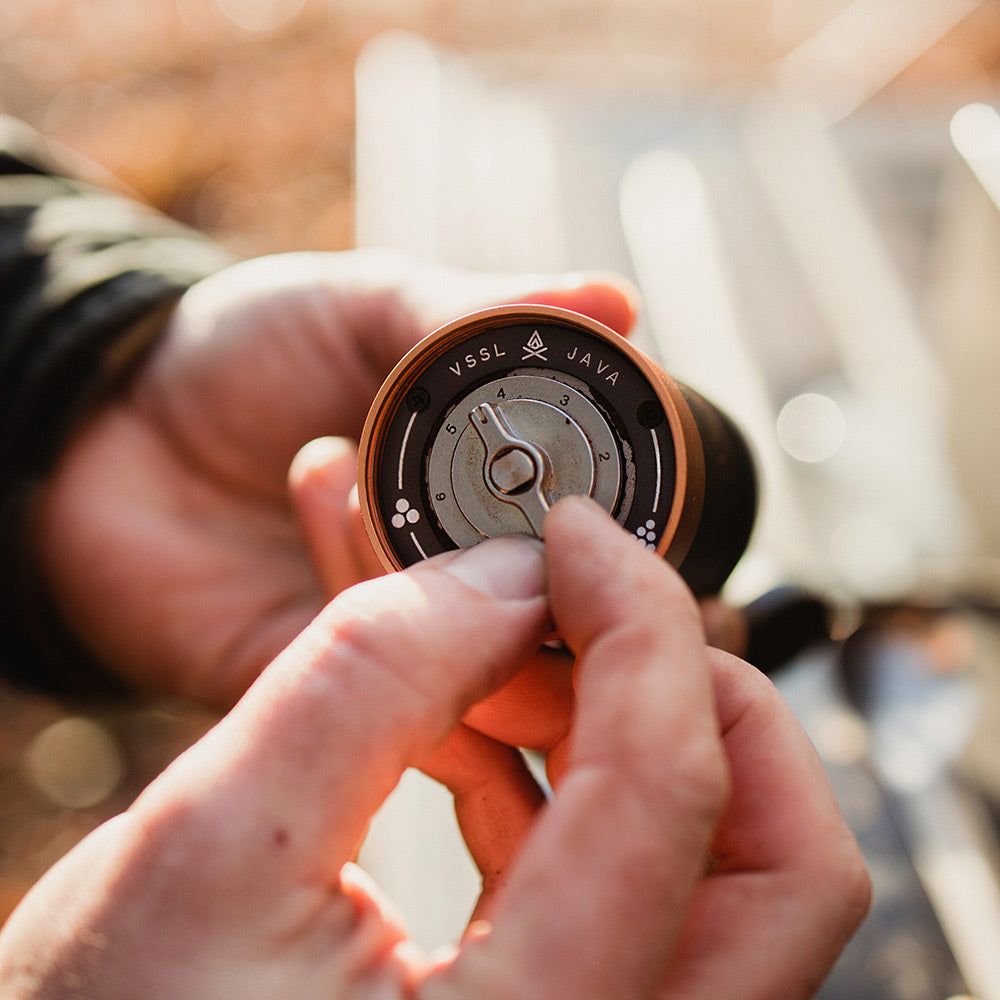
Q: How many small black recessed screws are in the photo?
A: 2